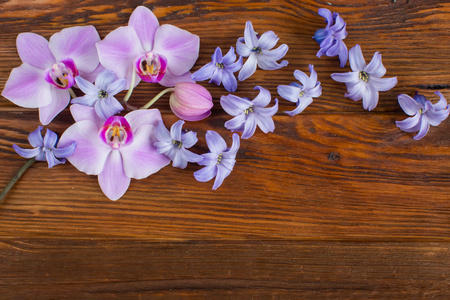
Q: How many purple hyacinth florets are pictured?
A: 11